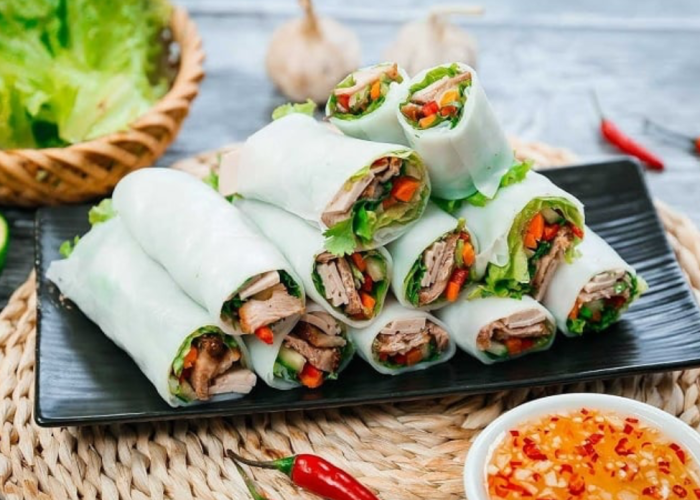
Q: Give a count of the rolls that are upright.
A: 2